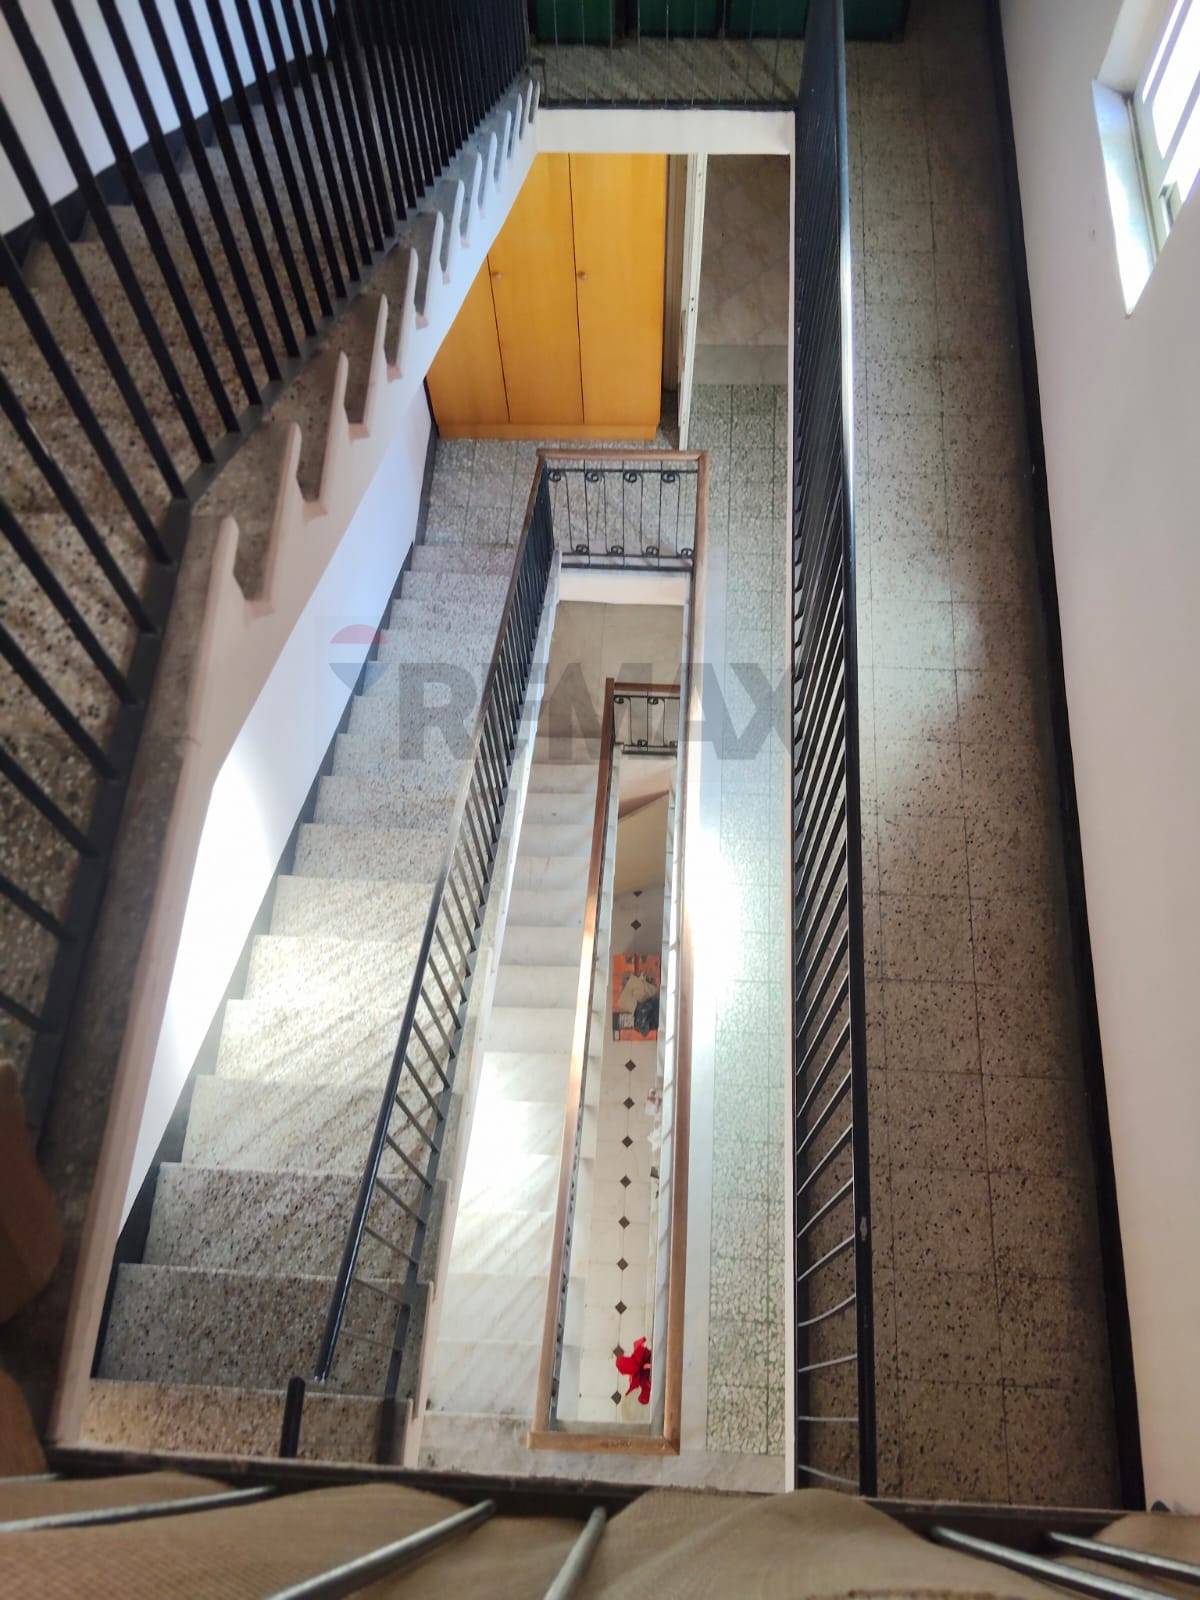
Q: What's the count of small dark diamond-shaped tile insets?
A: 11